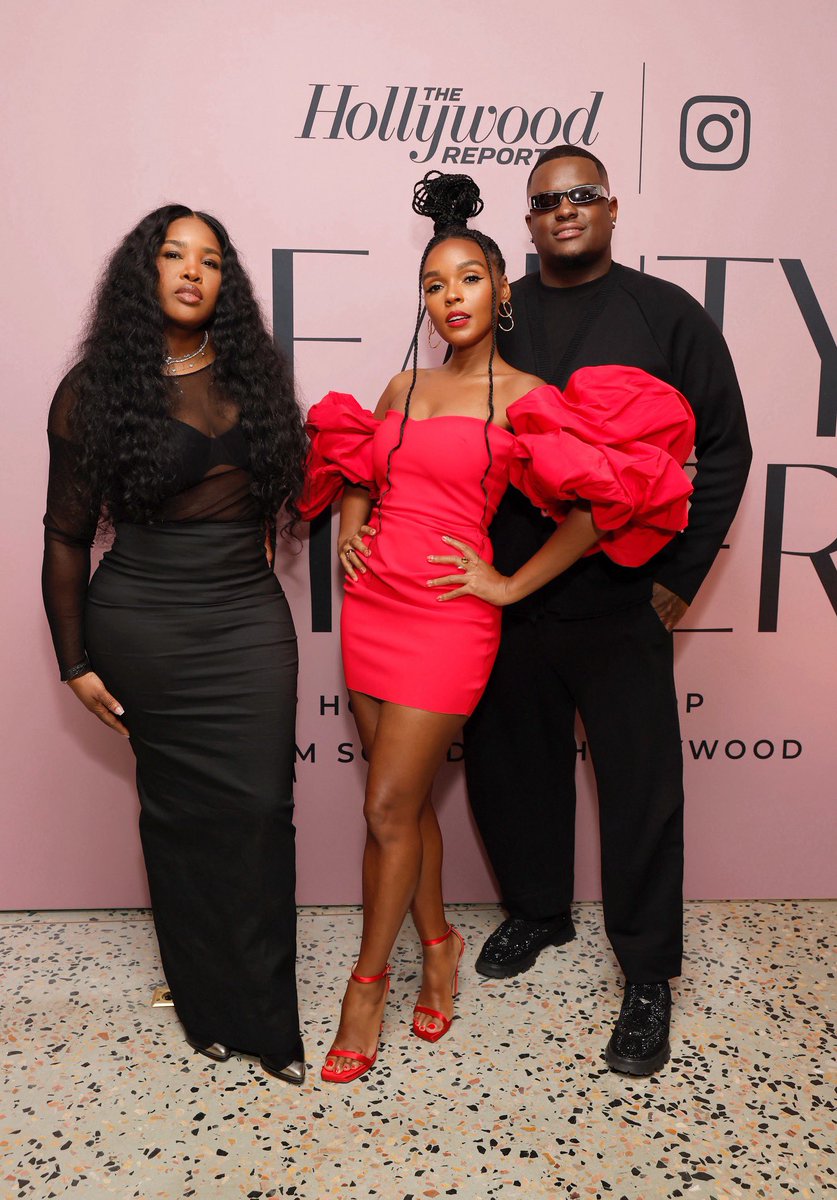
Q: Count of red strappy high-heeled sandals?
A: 2